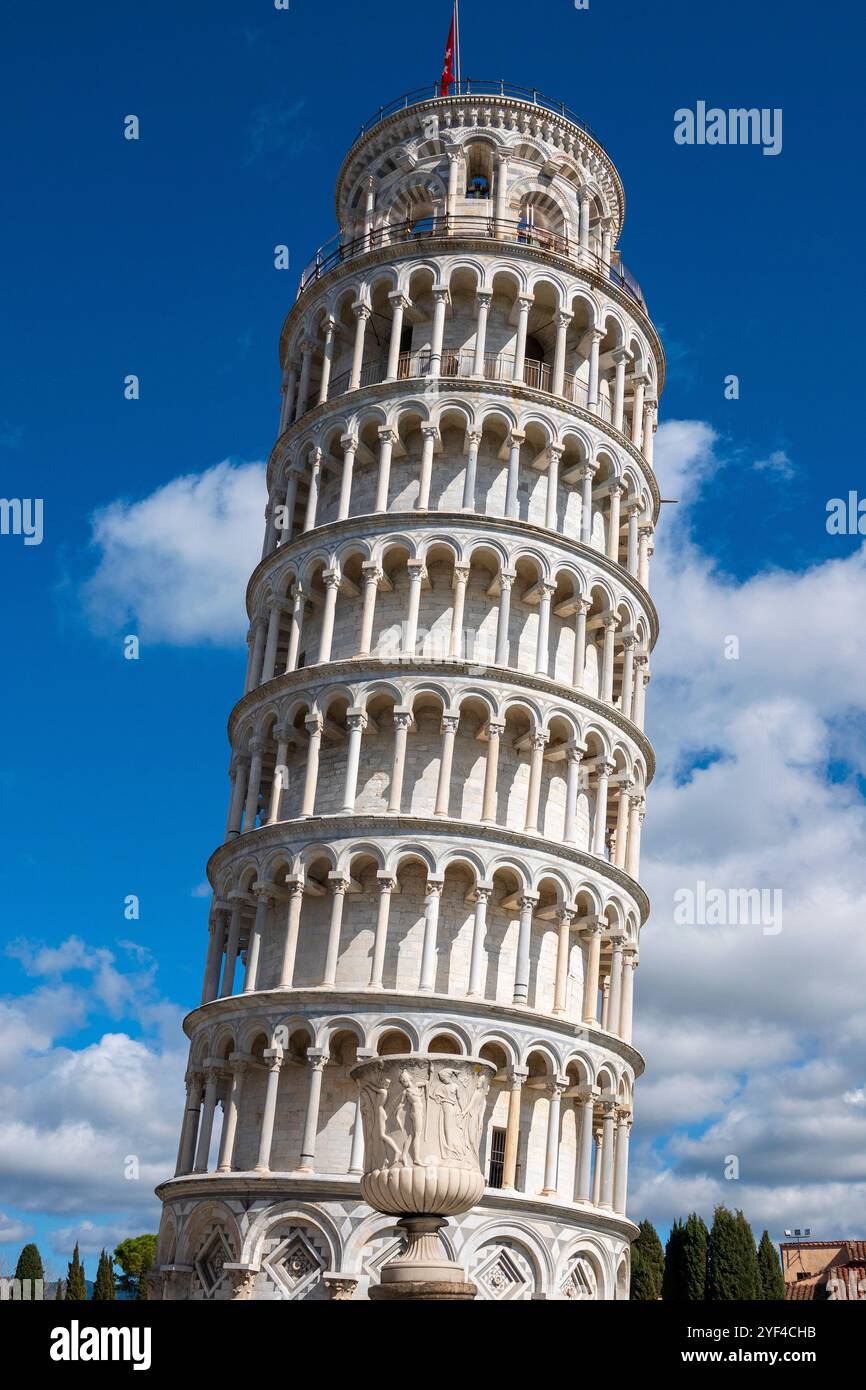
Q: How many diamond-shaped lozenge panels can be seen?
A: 5